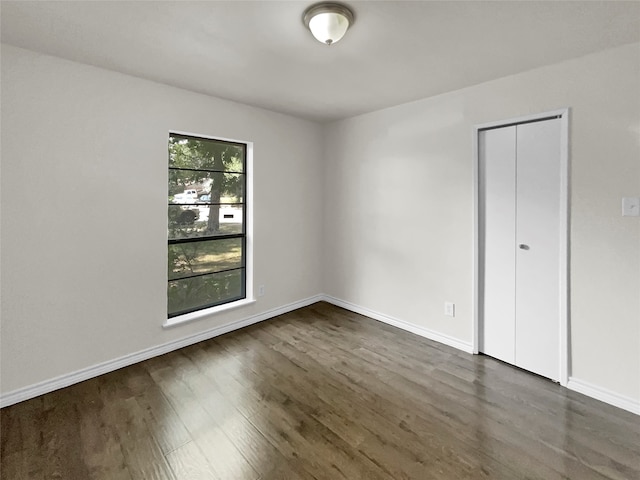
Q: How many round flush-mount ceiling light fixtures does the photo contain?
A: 1